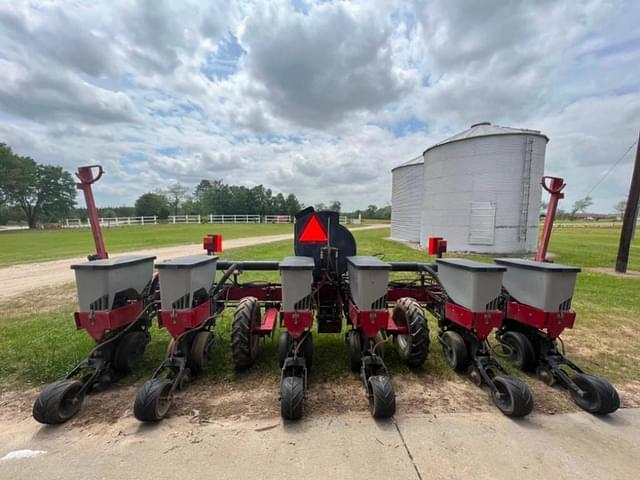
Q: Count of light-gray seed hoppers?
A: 6